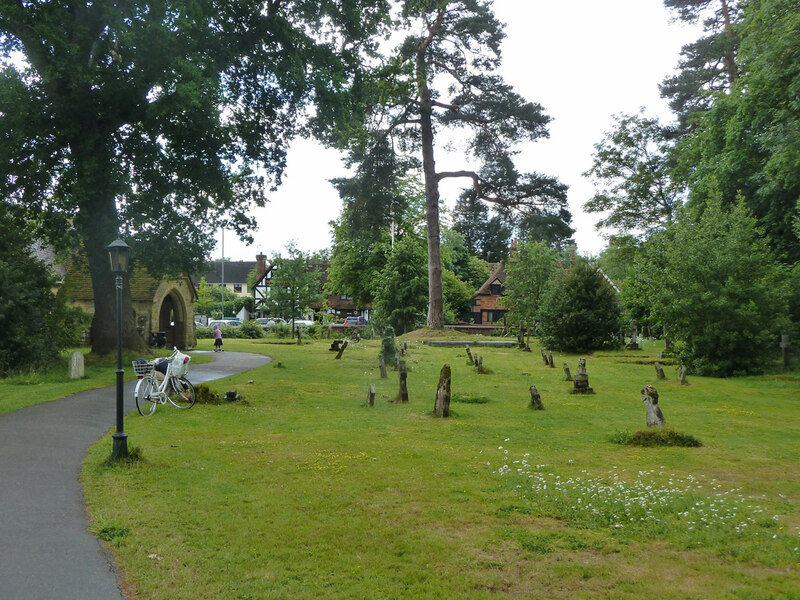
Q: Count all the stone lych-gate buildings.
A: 1